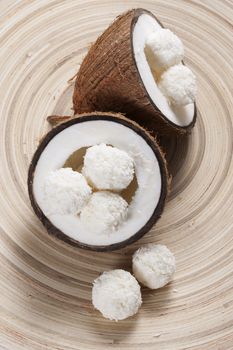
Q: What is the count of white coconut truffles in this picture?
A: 7